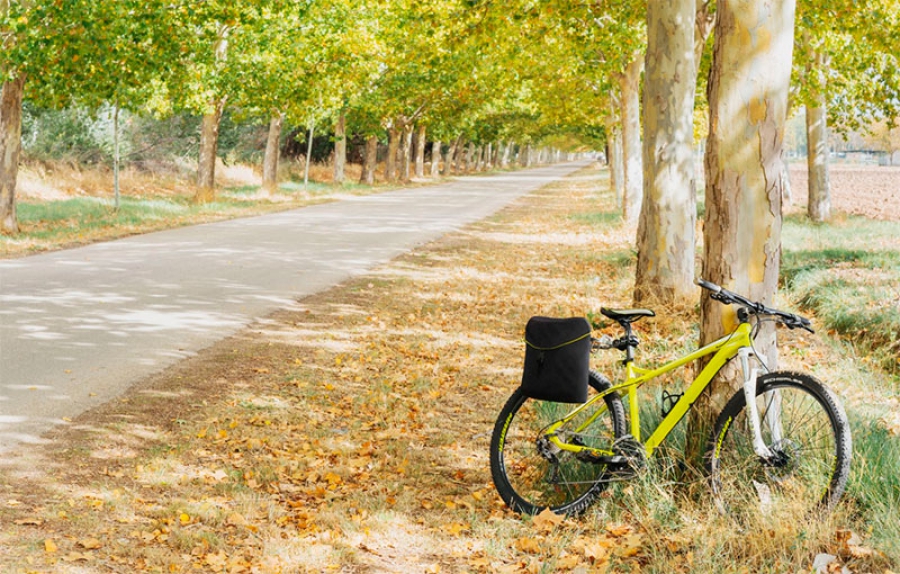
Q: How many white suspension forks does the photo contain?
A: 1